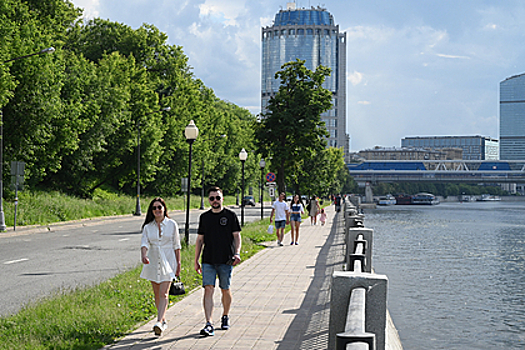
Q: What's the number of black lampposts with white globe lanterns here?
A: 3